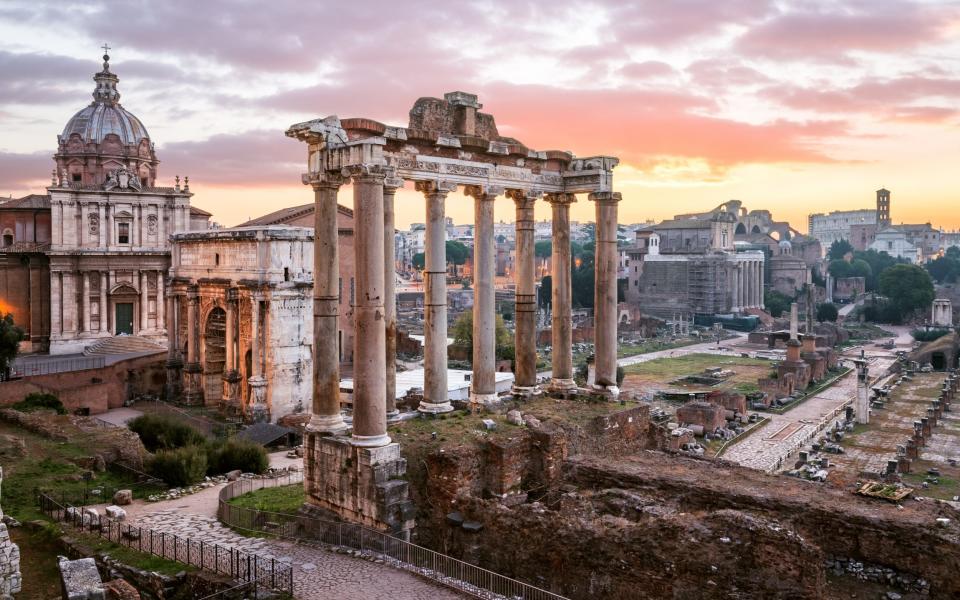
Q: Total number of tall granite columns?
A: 8